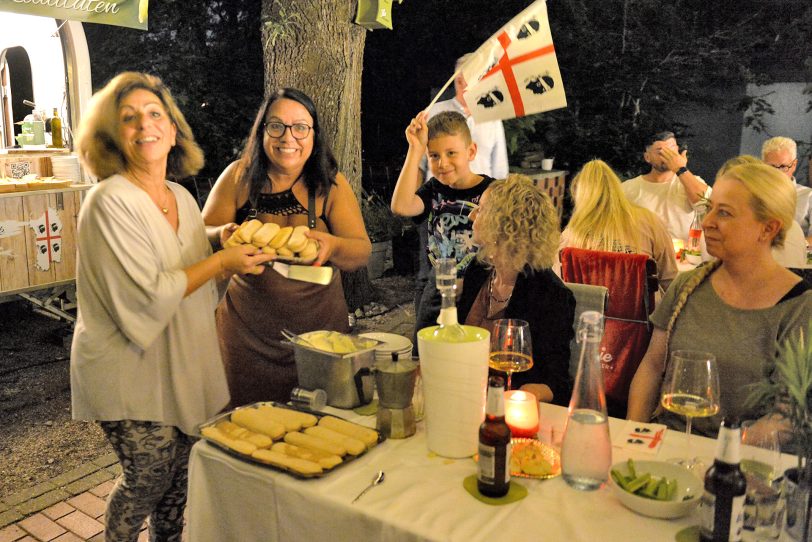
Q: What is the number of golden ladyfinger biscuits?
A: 10